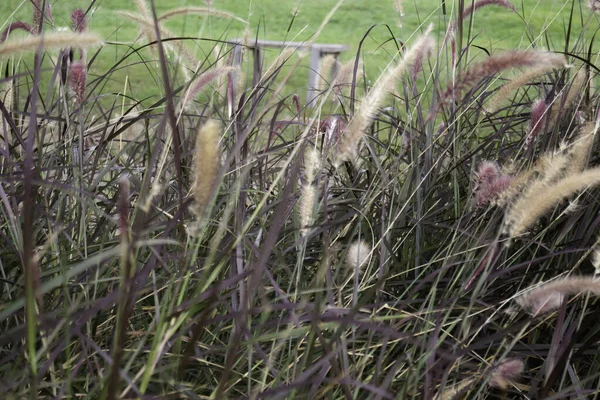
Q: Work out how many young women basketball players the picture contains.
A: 0